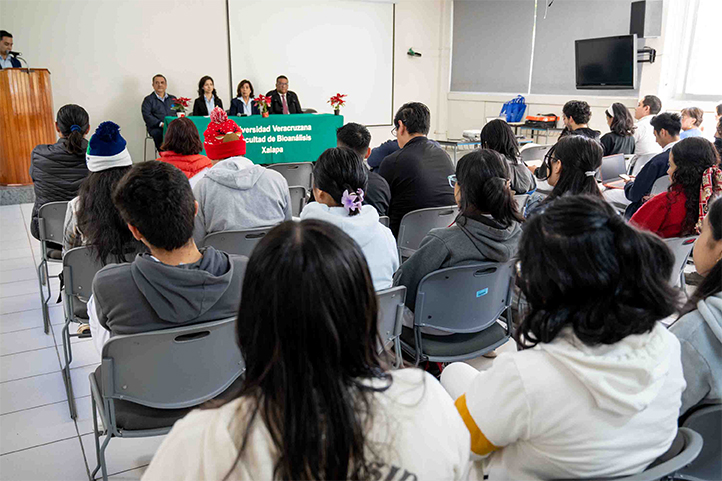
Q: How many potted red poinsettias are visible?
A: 3